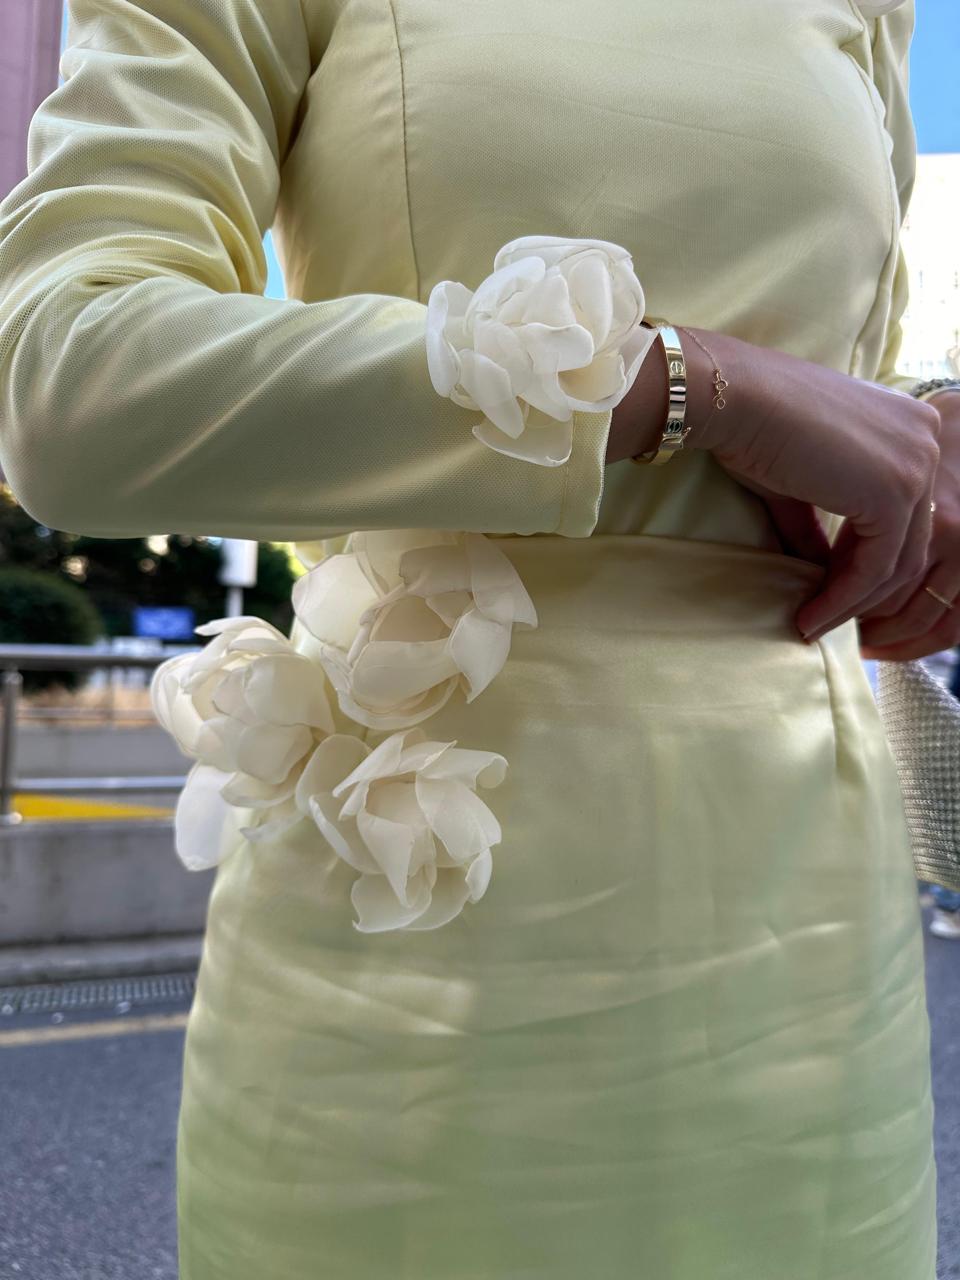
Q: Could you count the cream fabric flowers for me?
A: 4